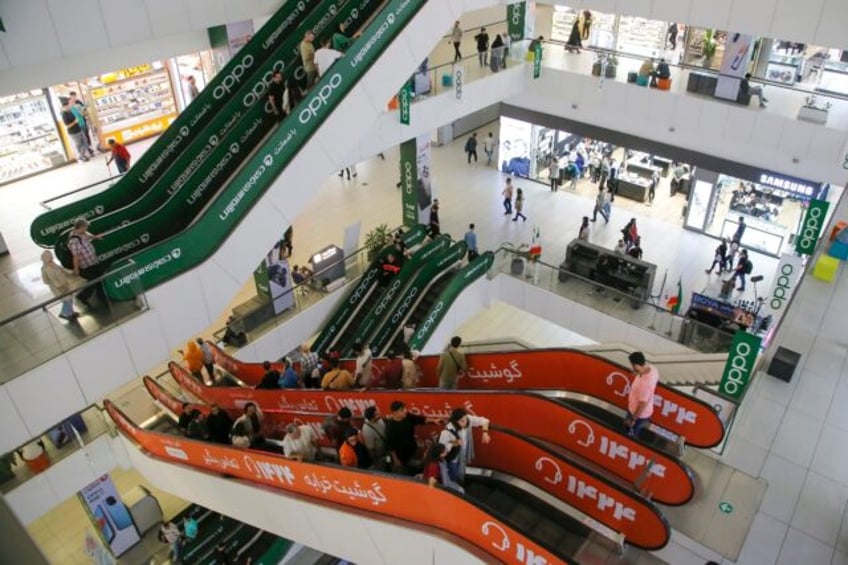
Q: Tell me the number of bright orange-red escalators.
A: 2